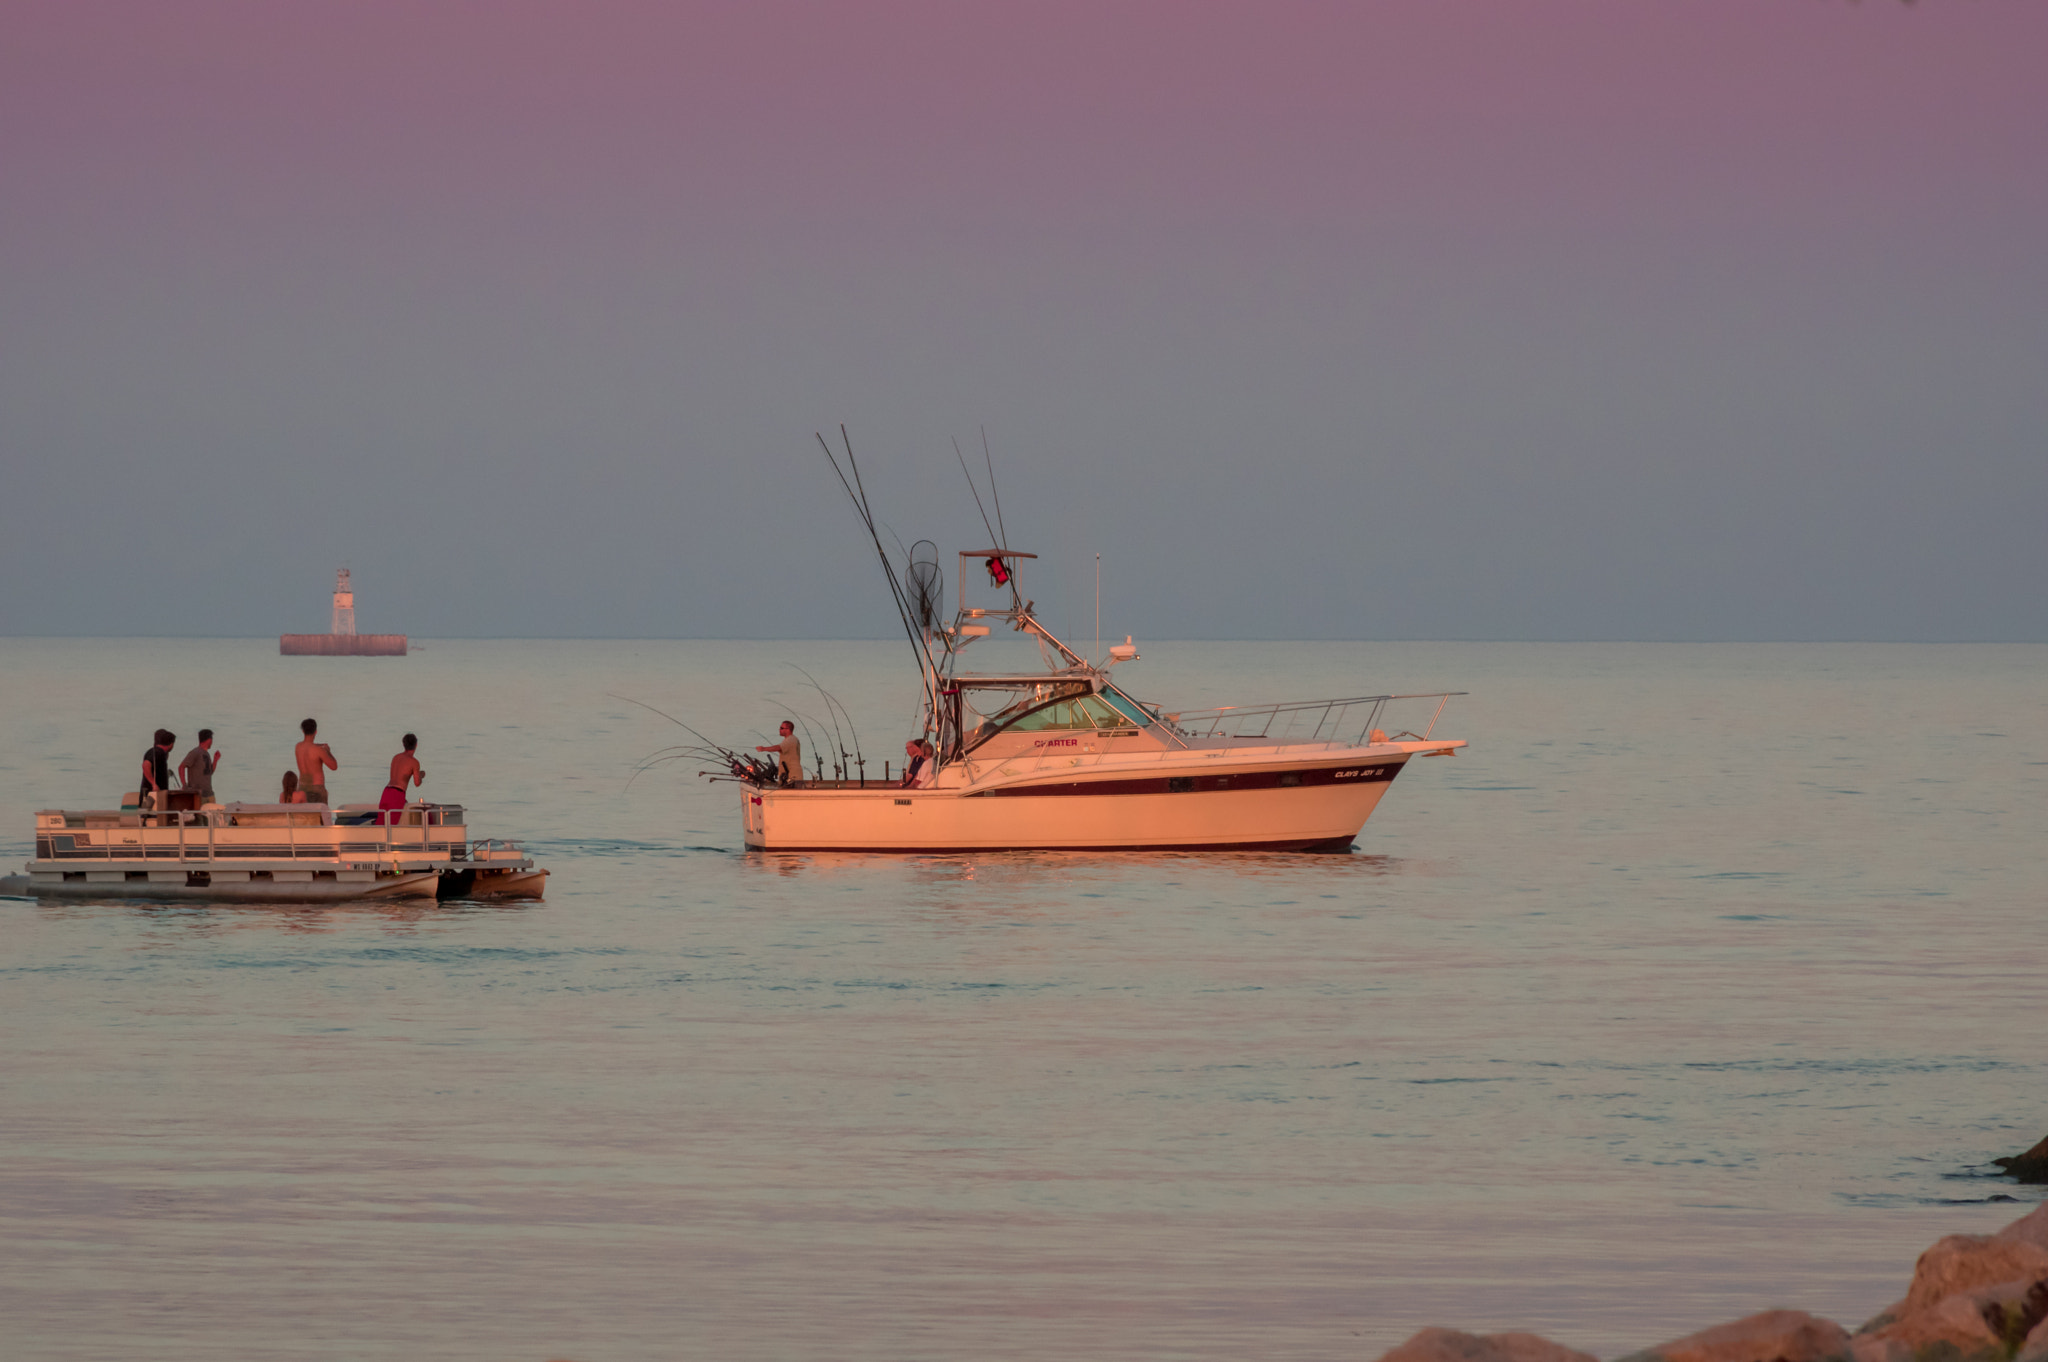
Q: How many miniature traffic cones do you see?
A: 0